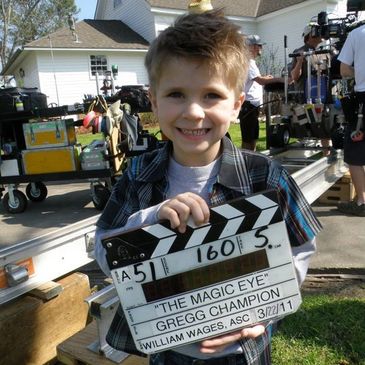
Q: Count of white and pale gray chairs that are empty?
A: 0